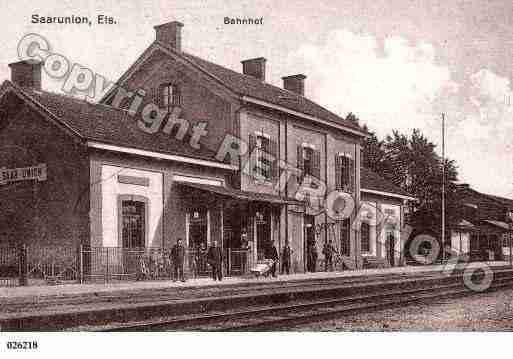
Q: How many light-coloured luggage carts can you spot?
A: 1